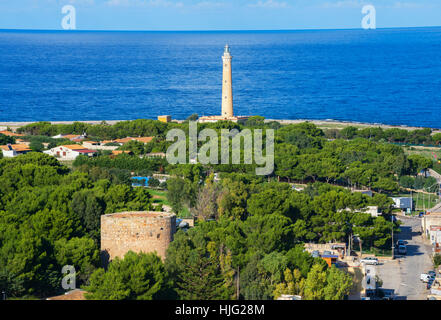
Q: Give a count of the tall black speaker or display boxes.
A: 0